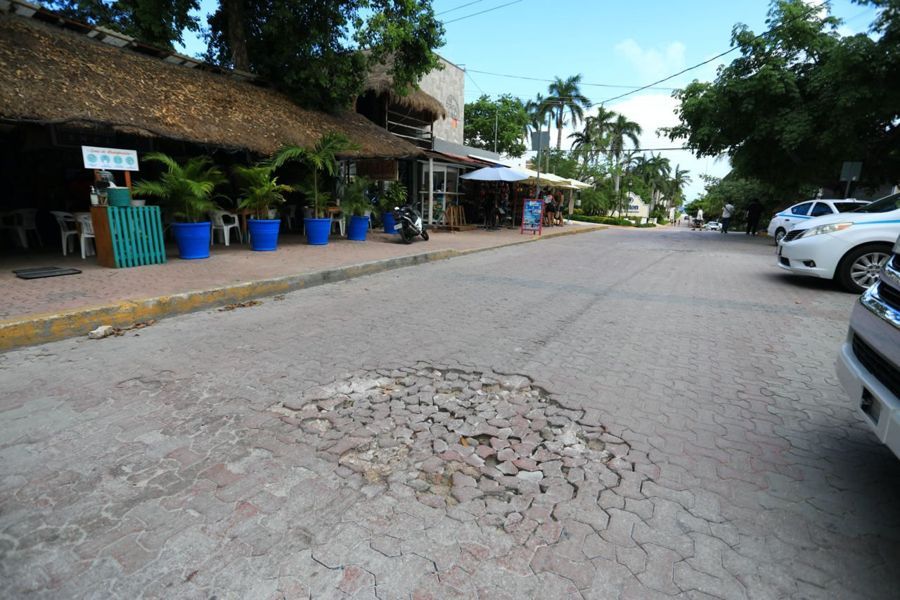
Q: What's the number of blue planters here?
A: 5